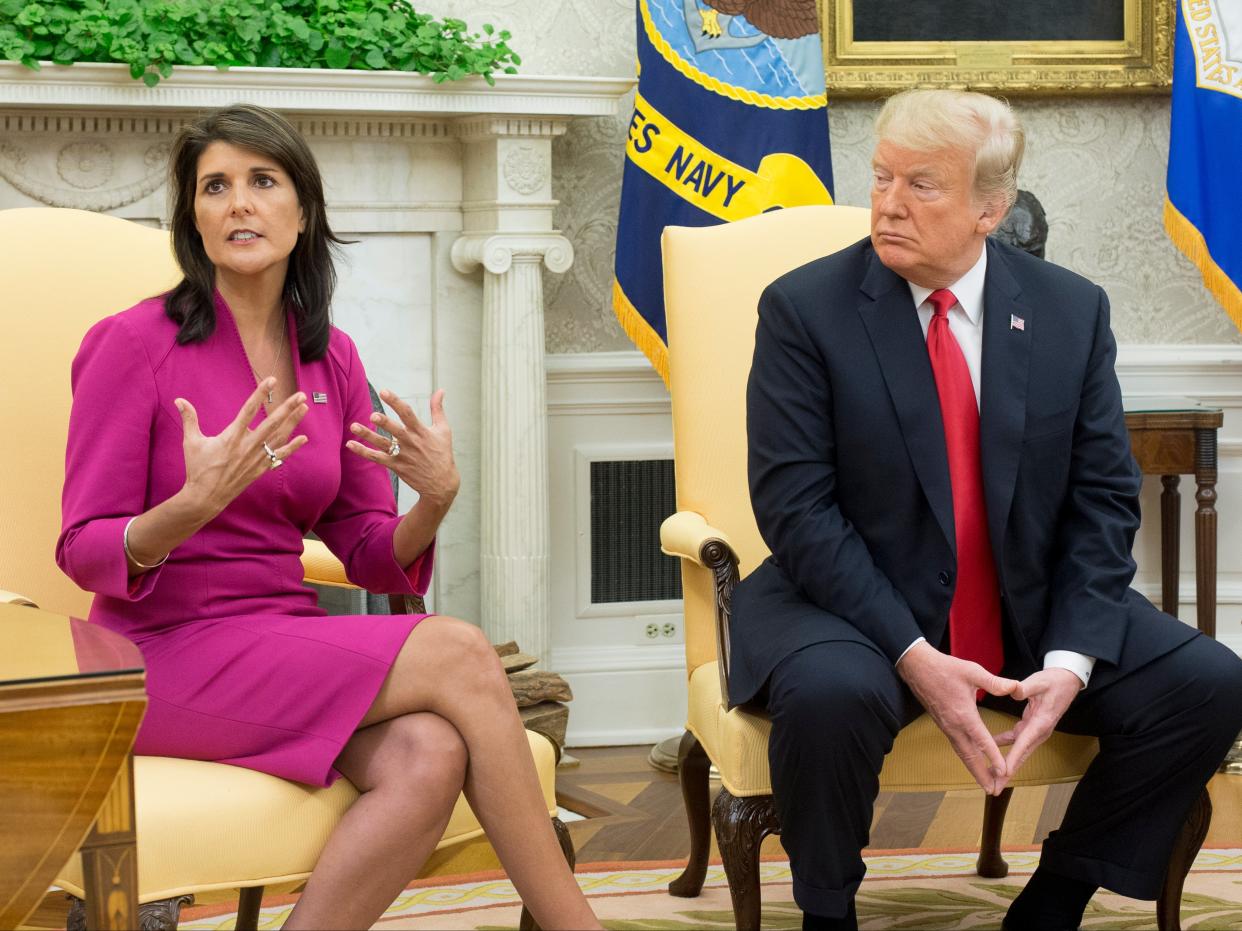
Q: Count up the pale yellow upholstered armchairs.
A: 2